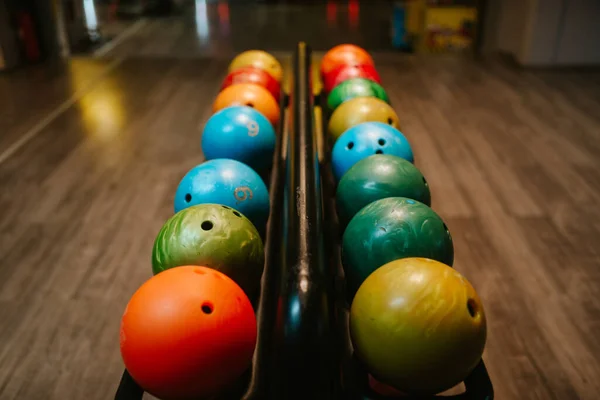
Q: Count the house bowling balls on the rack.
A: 15